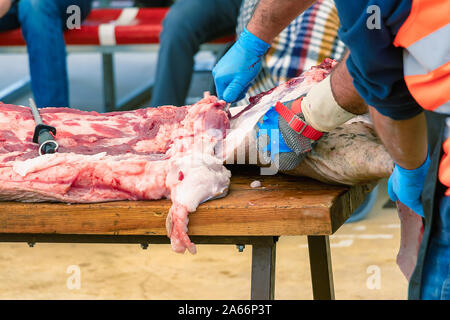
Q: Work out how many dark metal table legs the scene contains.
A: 2